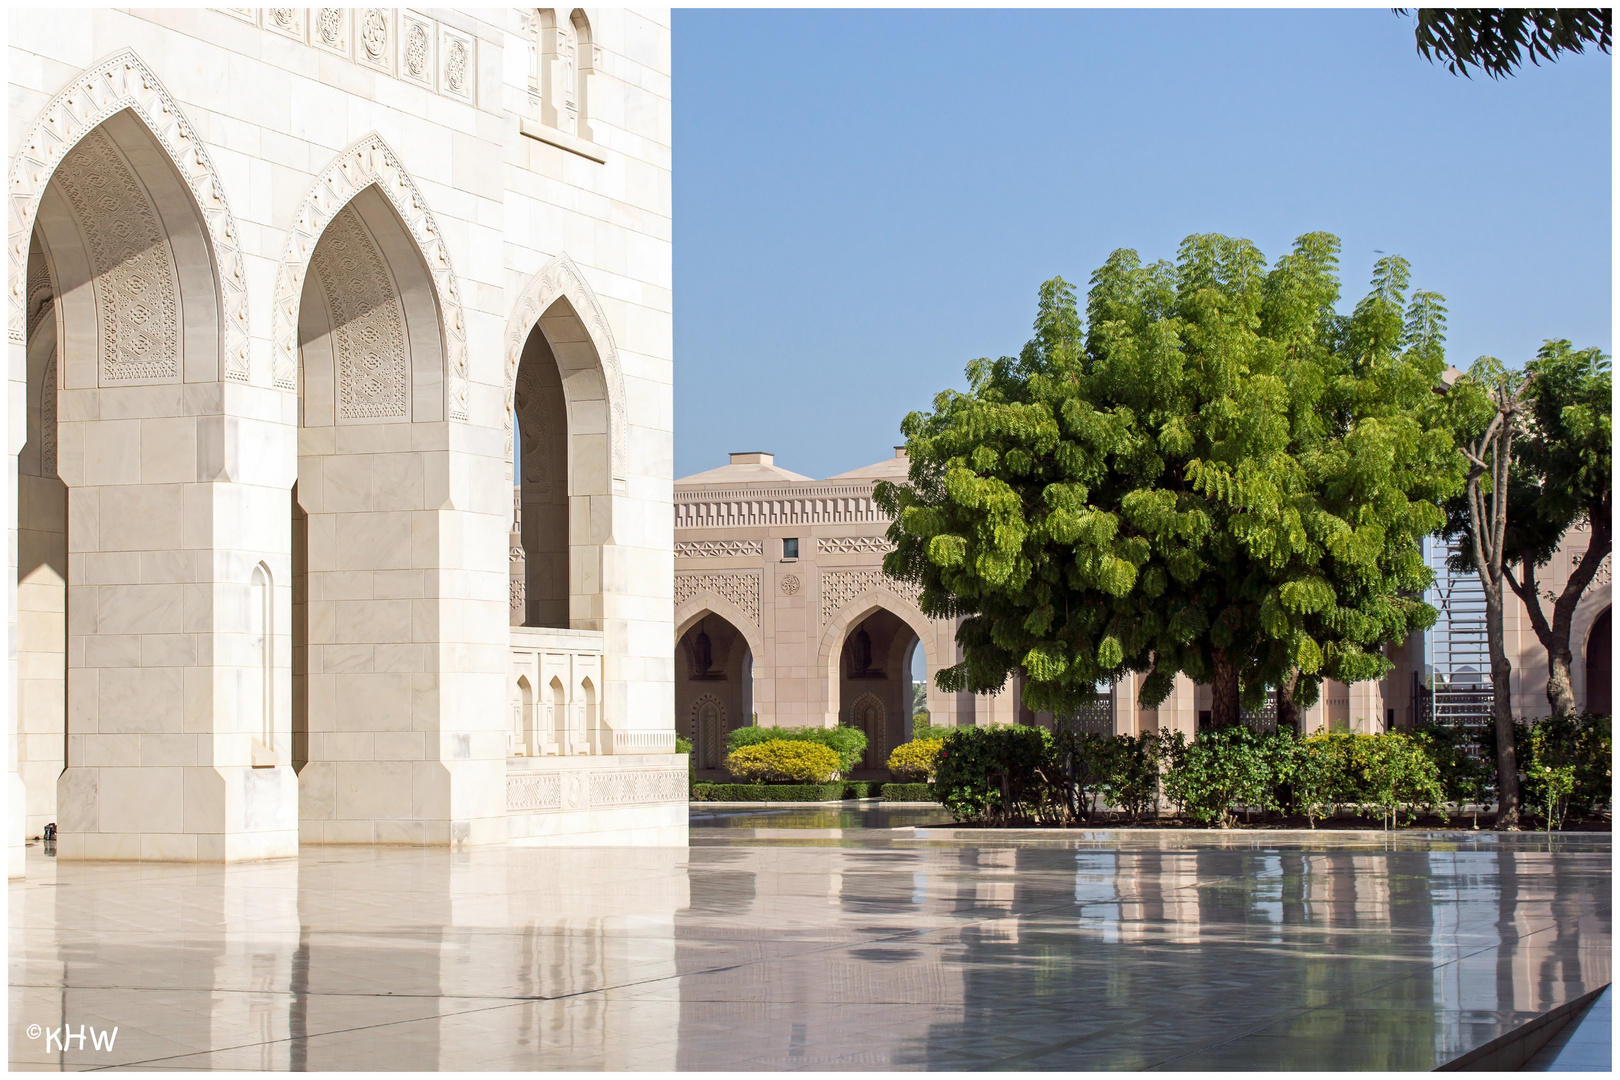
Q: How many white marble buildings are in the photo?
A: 1